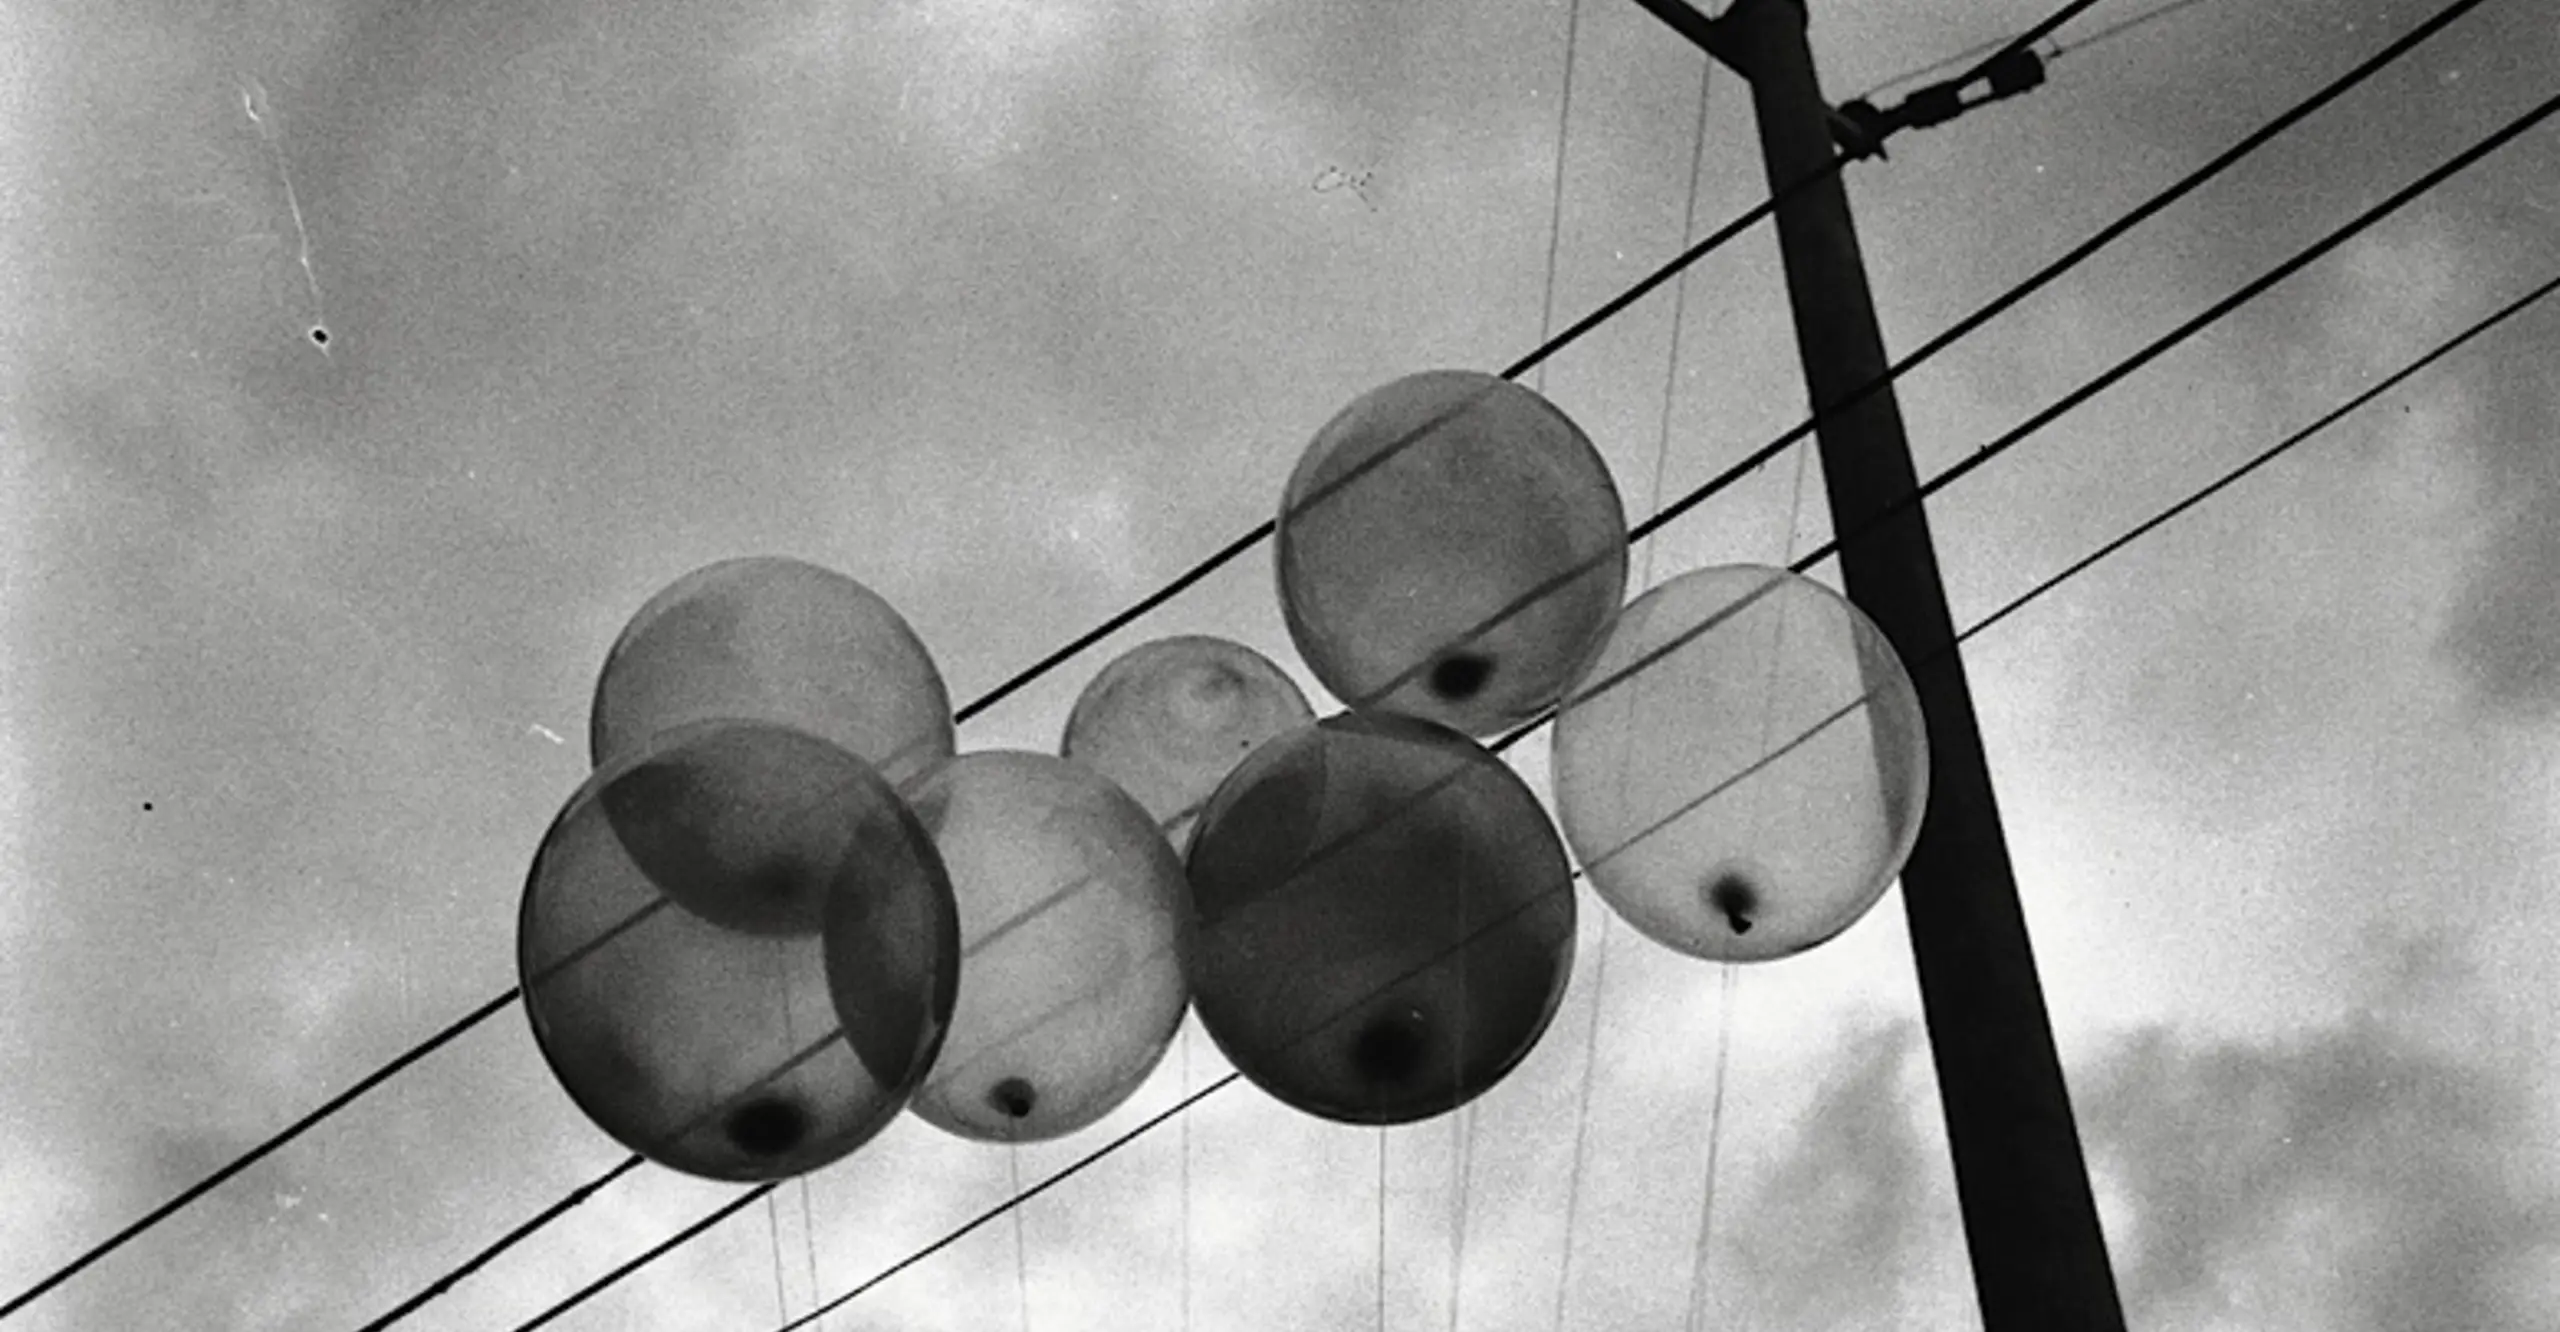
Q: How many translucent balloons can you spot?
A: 7